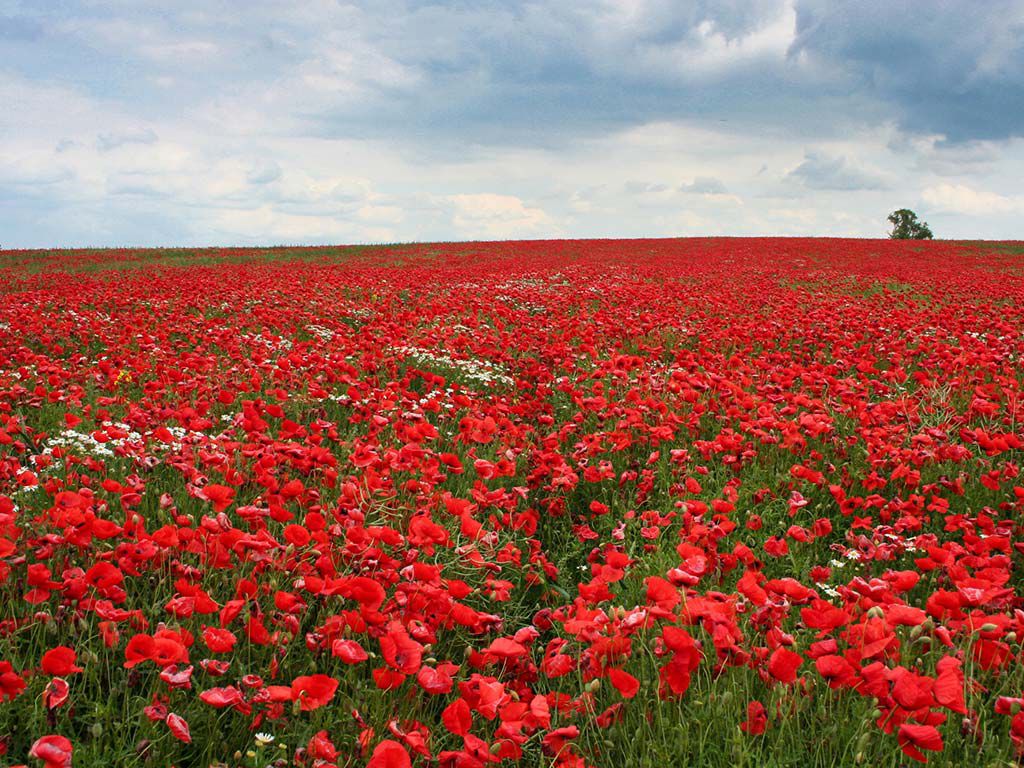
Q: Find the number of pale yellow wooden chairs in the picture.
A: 0